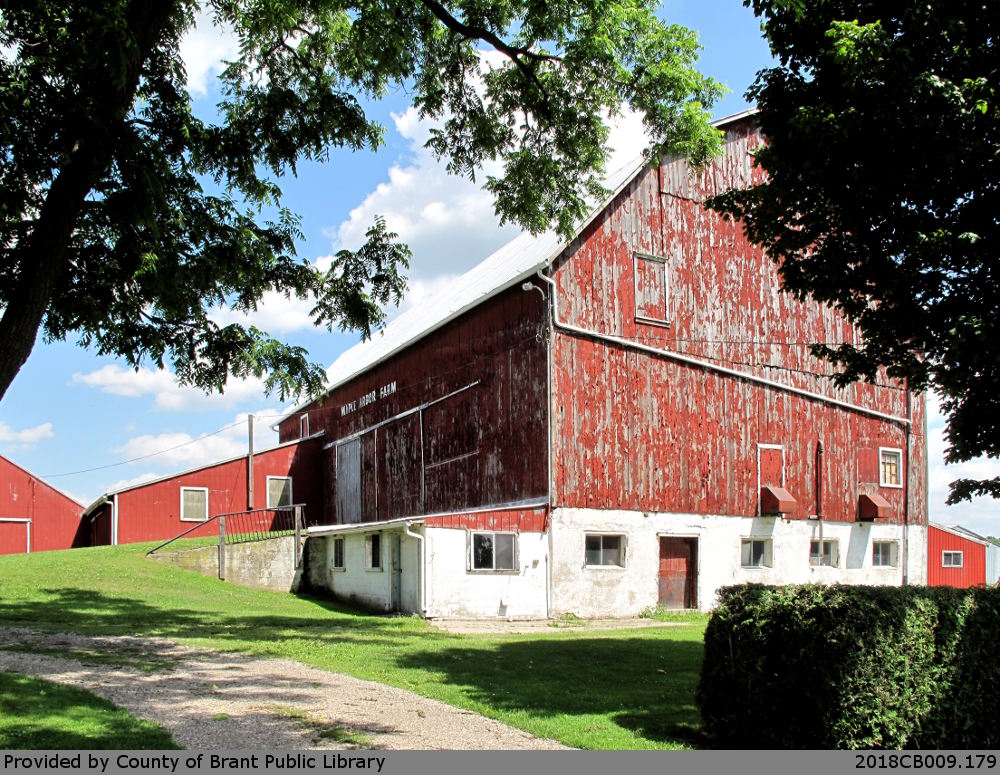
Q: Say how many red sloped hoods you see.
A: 2